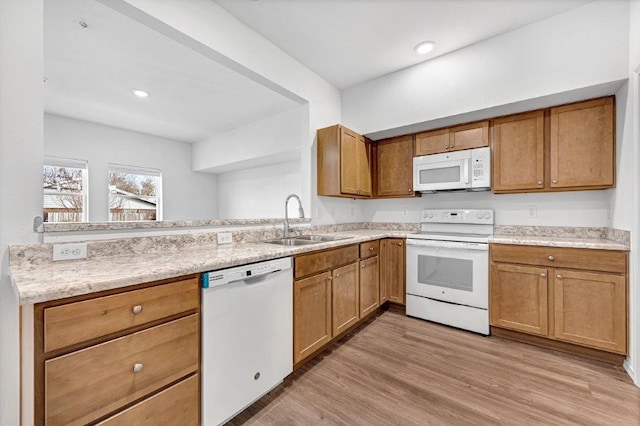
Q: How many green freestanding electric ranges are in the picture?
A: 0